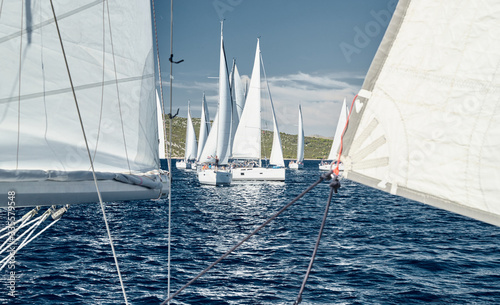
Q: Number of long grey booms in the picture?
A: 1